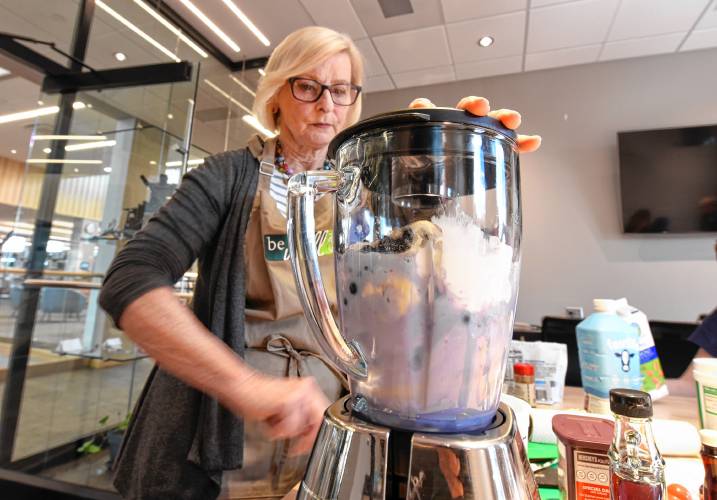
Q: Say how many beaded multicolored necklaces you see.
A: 1